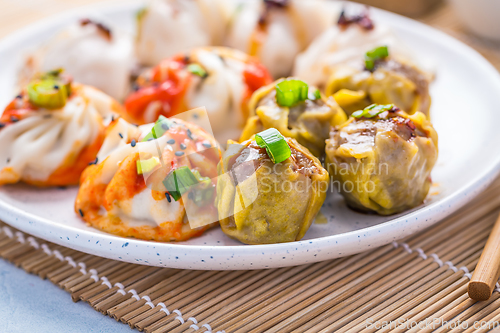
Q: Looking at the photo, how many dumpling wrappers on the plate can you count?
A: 11